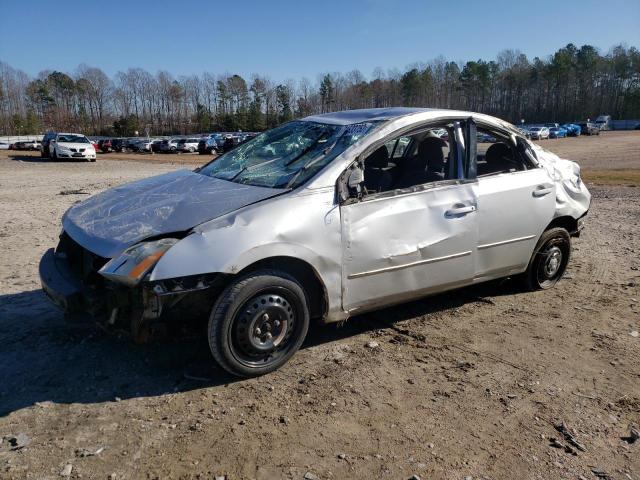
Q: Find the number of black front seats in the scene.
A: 2